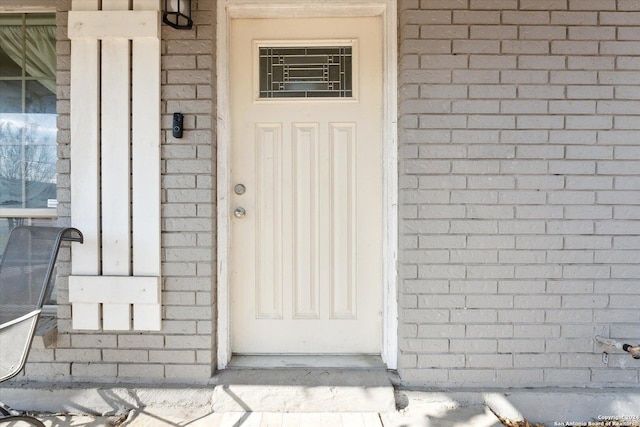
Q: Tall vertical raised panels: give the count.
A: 3